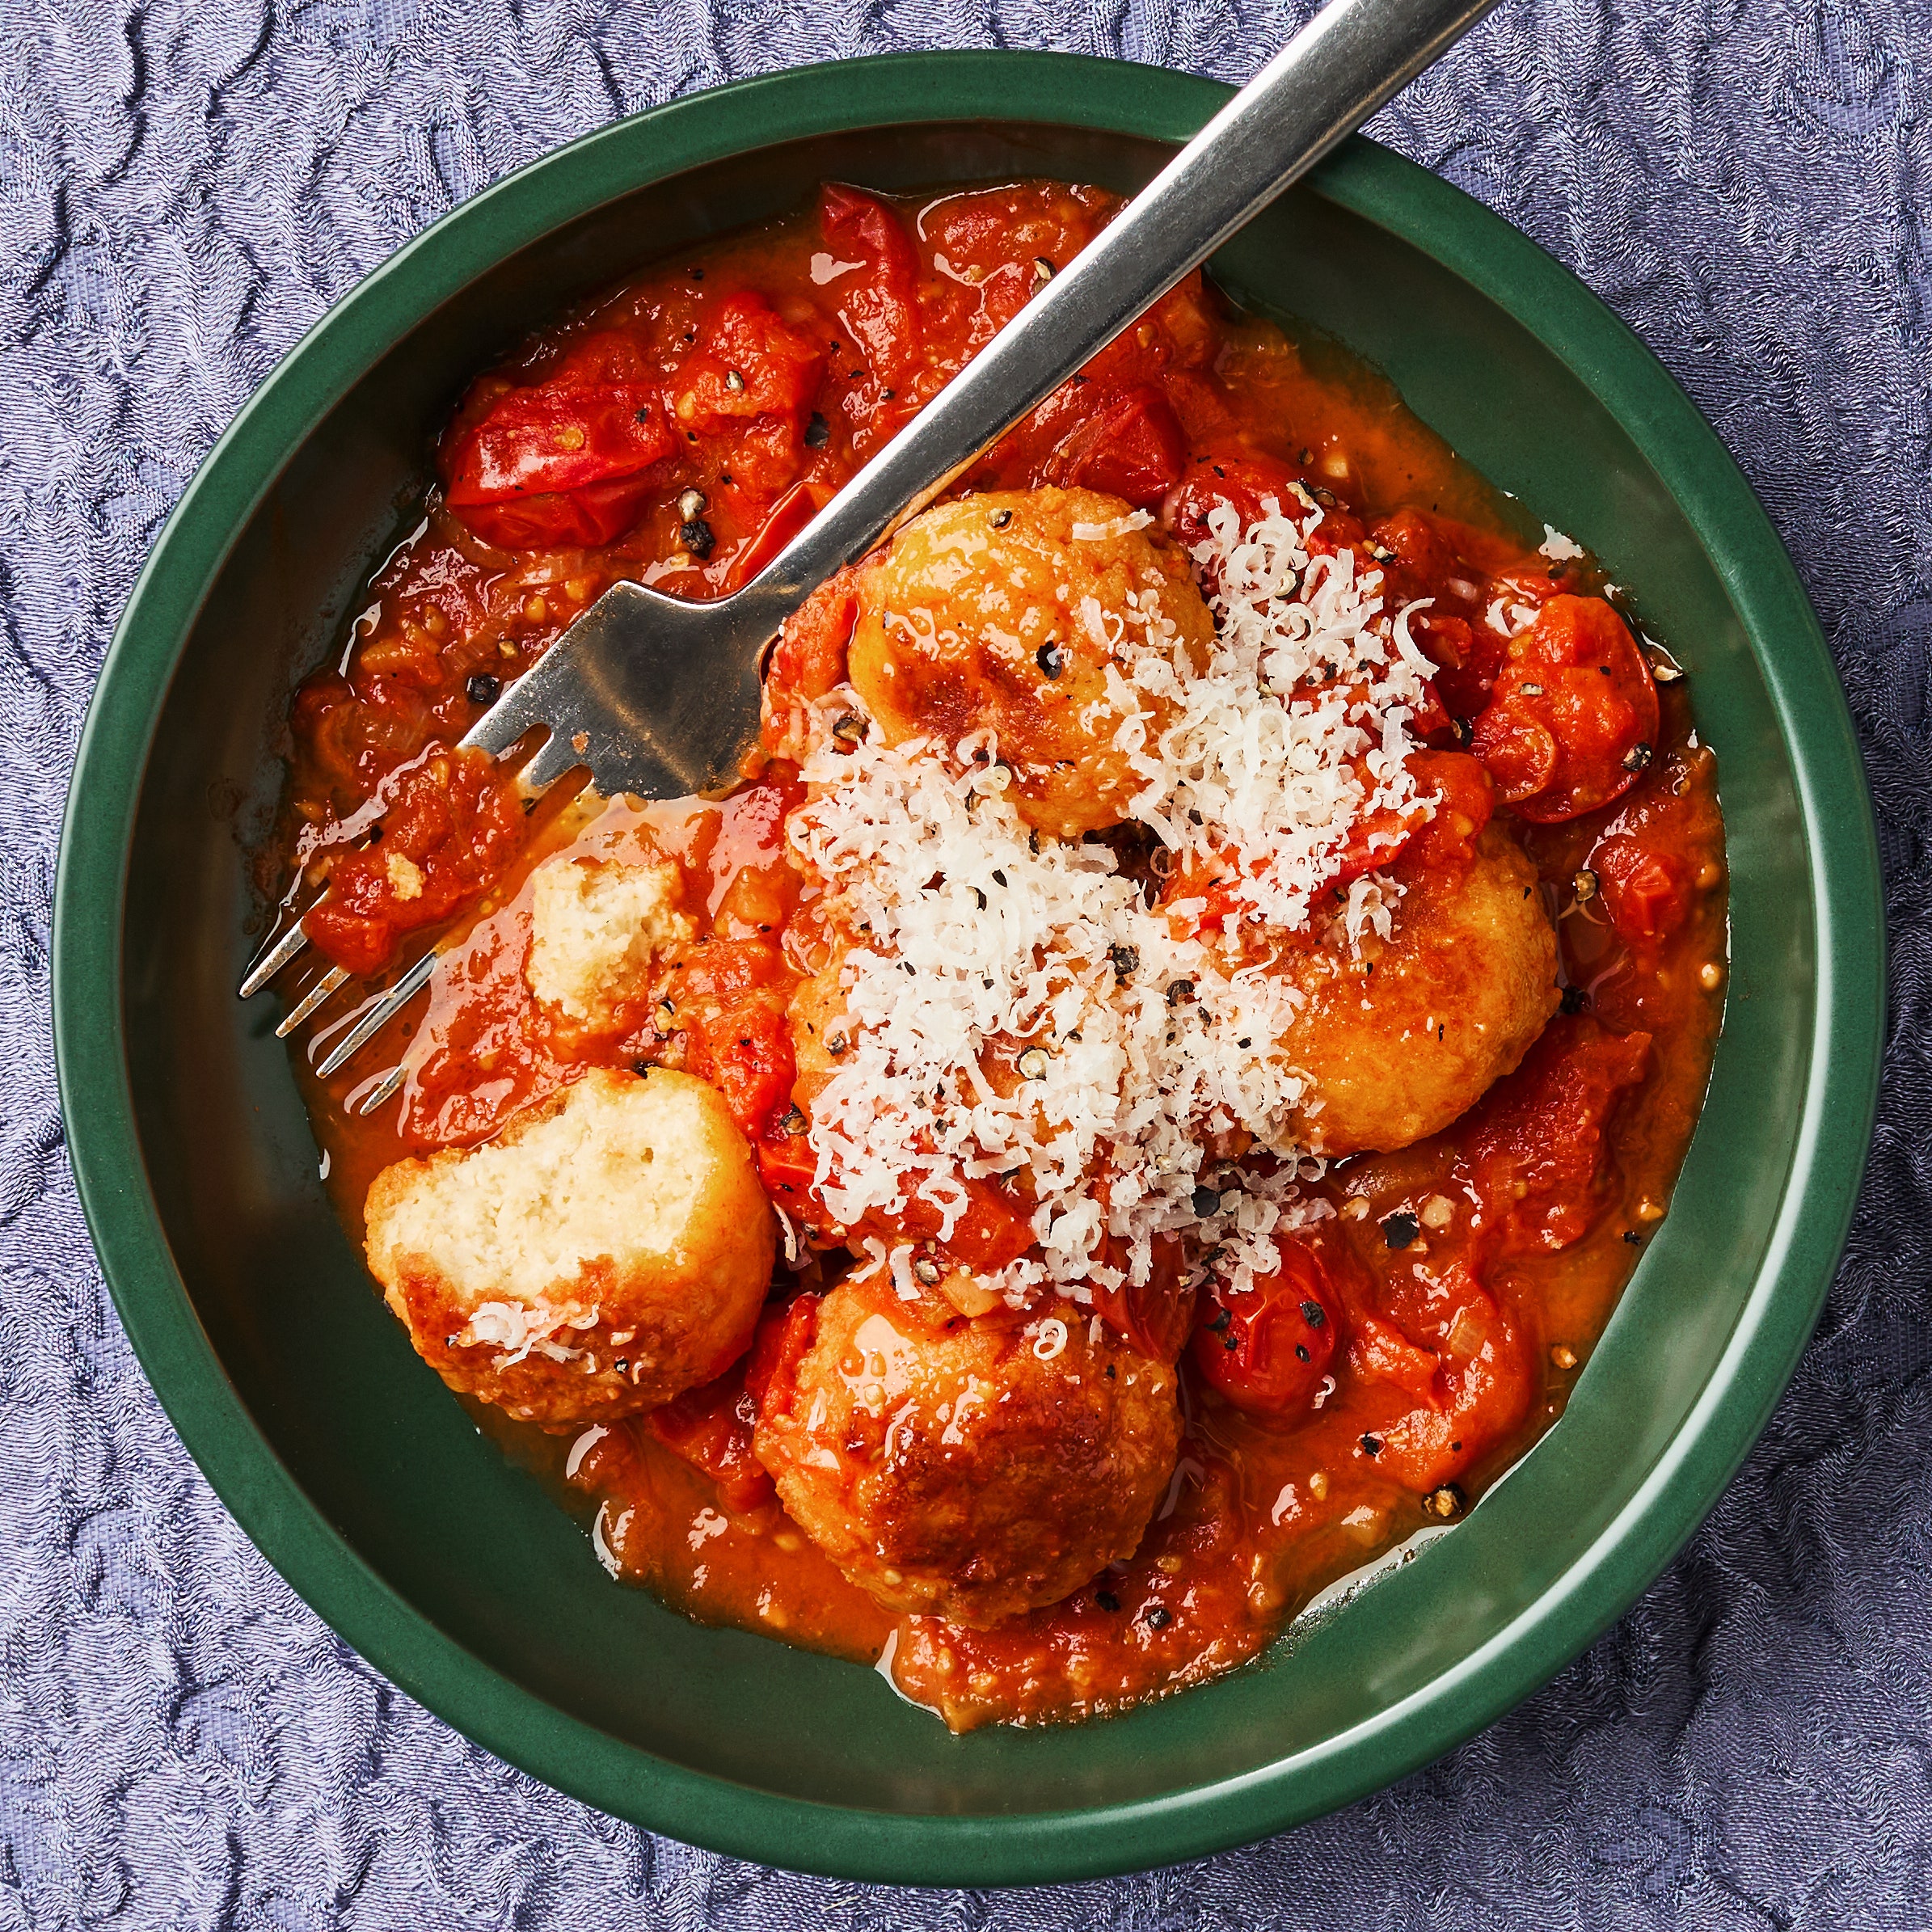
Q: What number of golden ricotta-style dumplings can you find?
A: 5